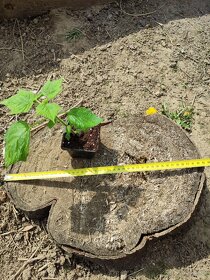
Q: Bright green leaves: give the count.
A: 5